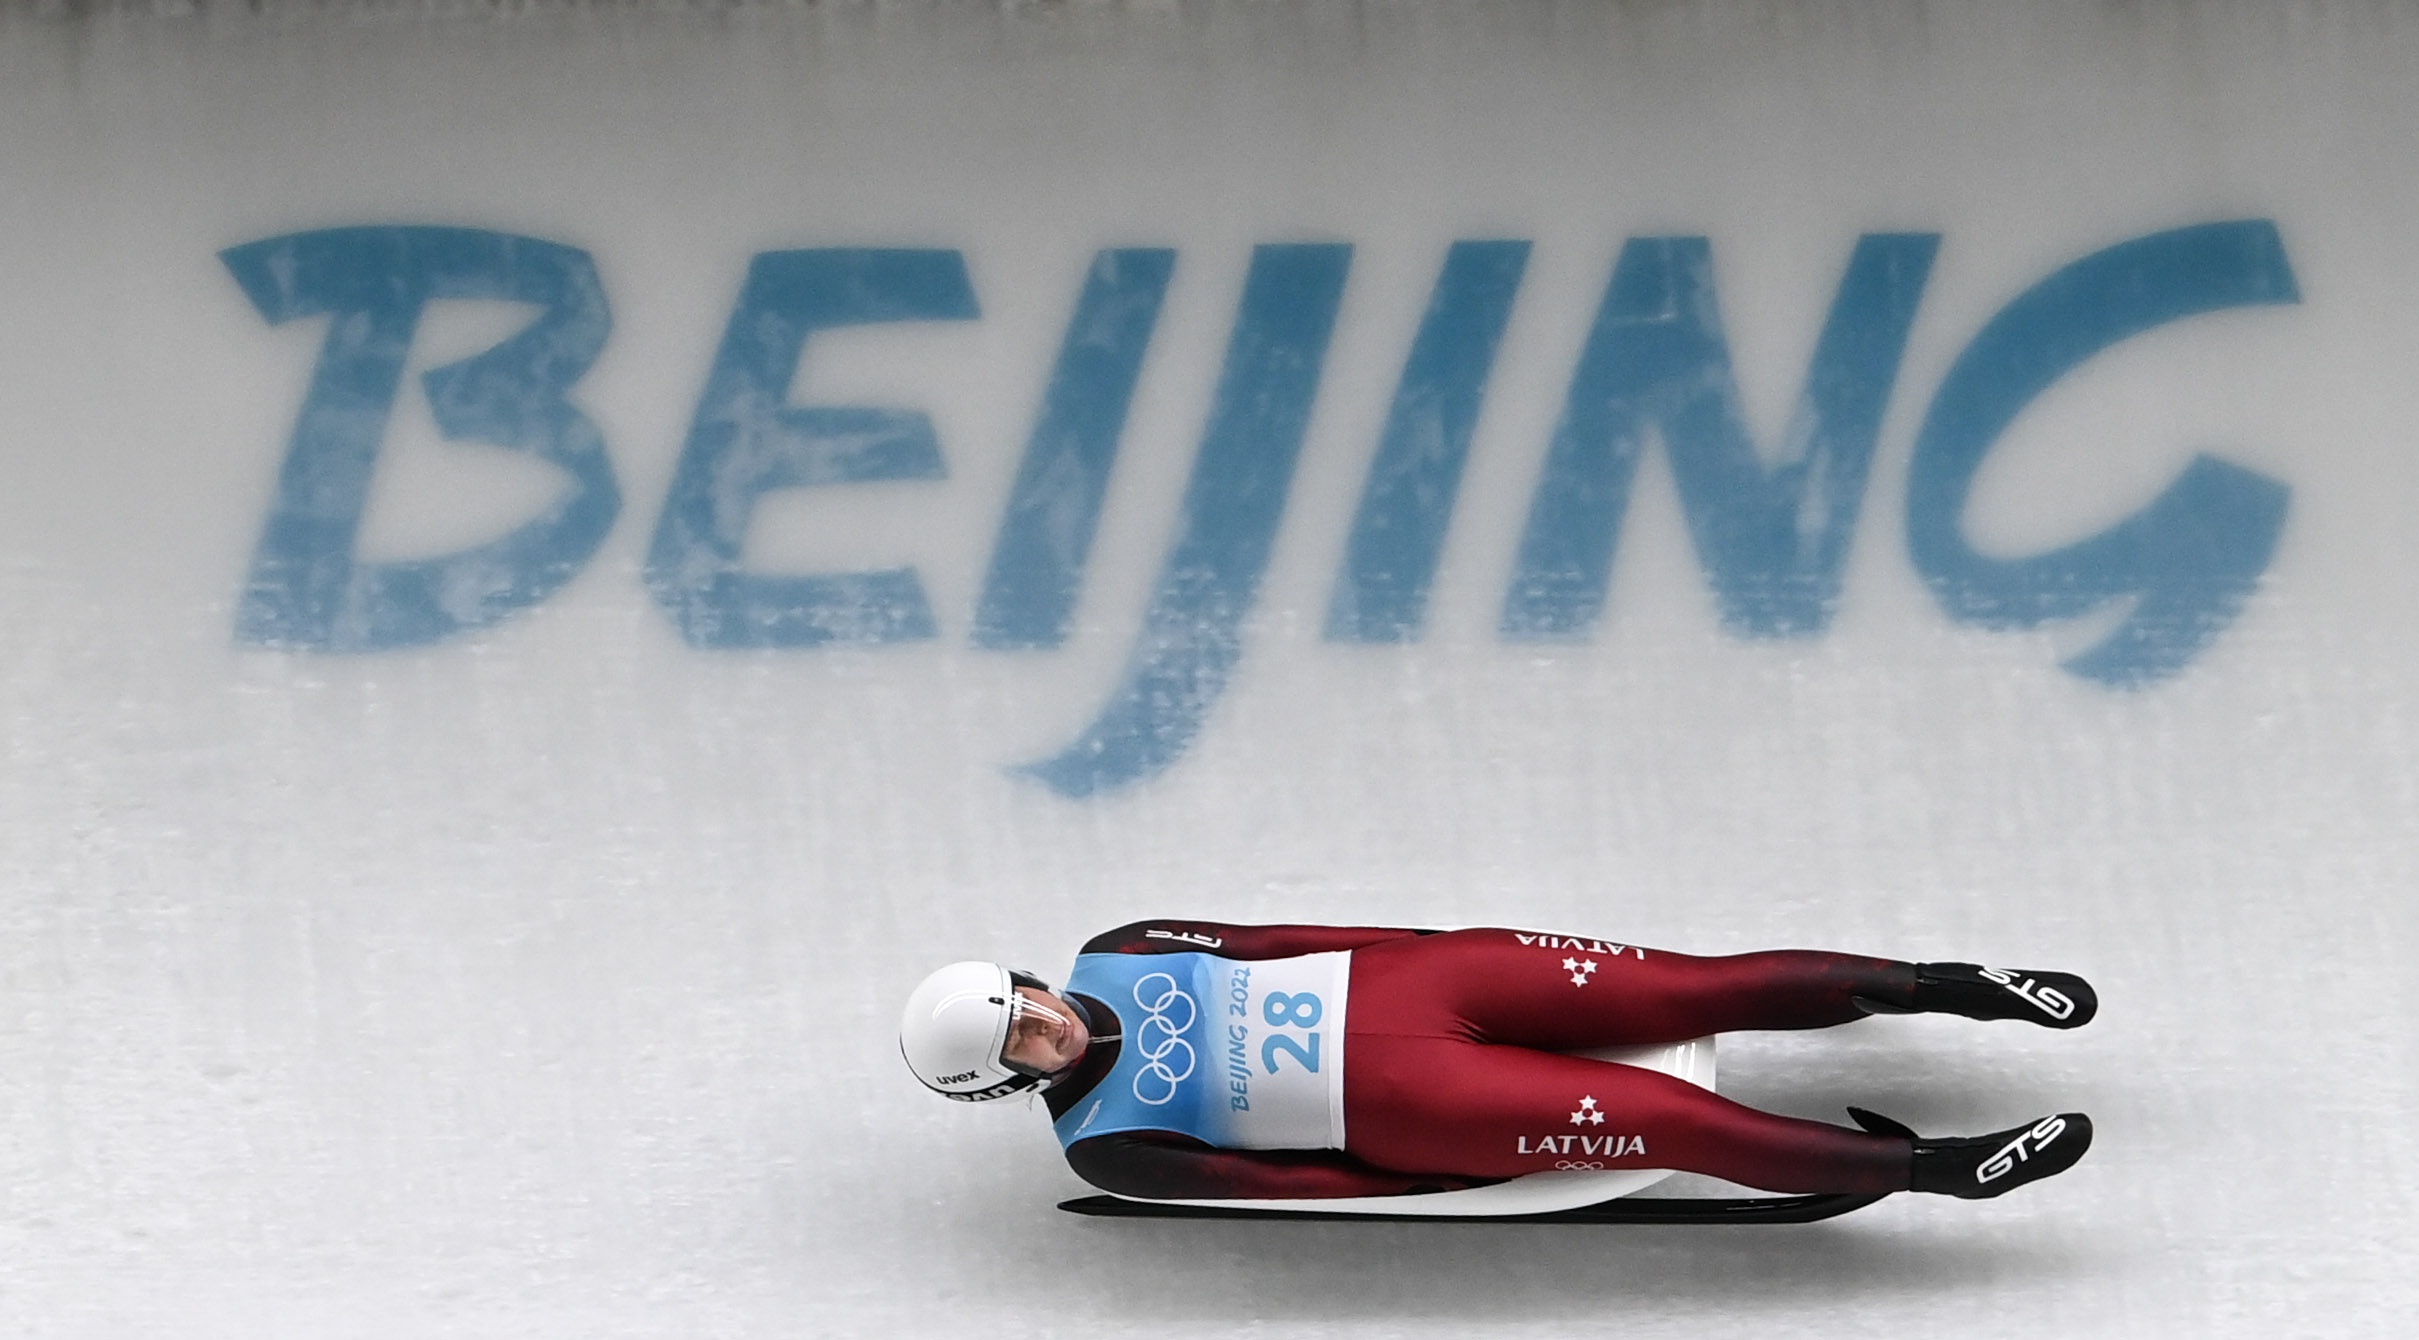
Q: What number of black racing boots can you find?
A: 2